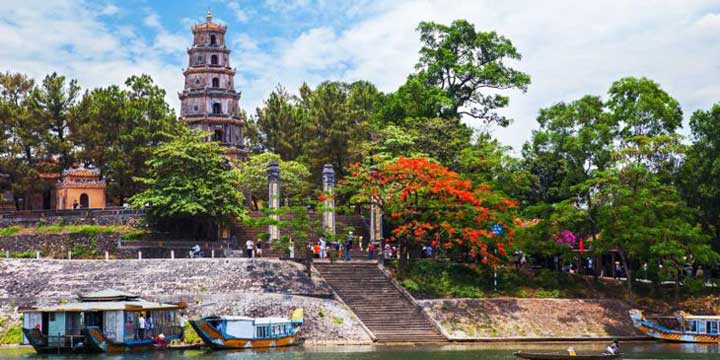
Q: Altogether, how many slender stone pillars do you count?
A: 3